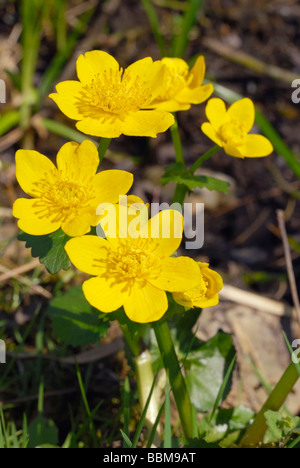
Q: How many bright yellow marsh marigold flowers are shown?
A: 6